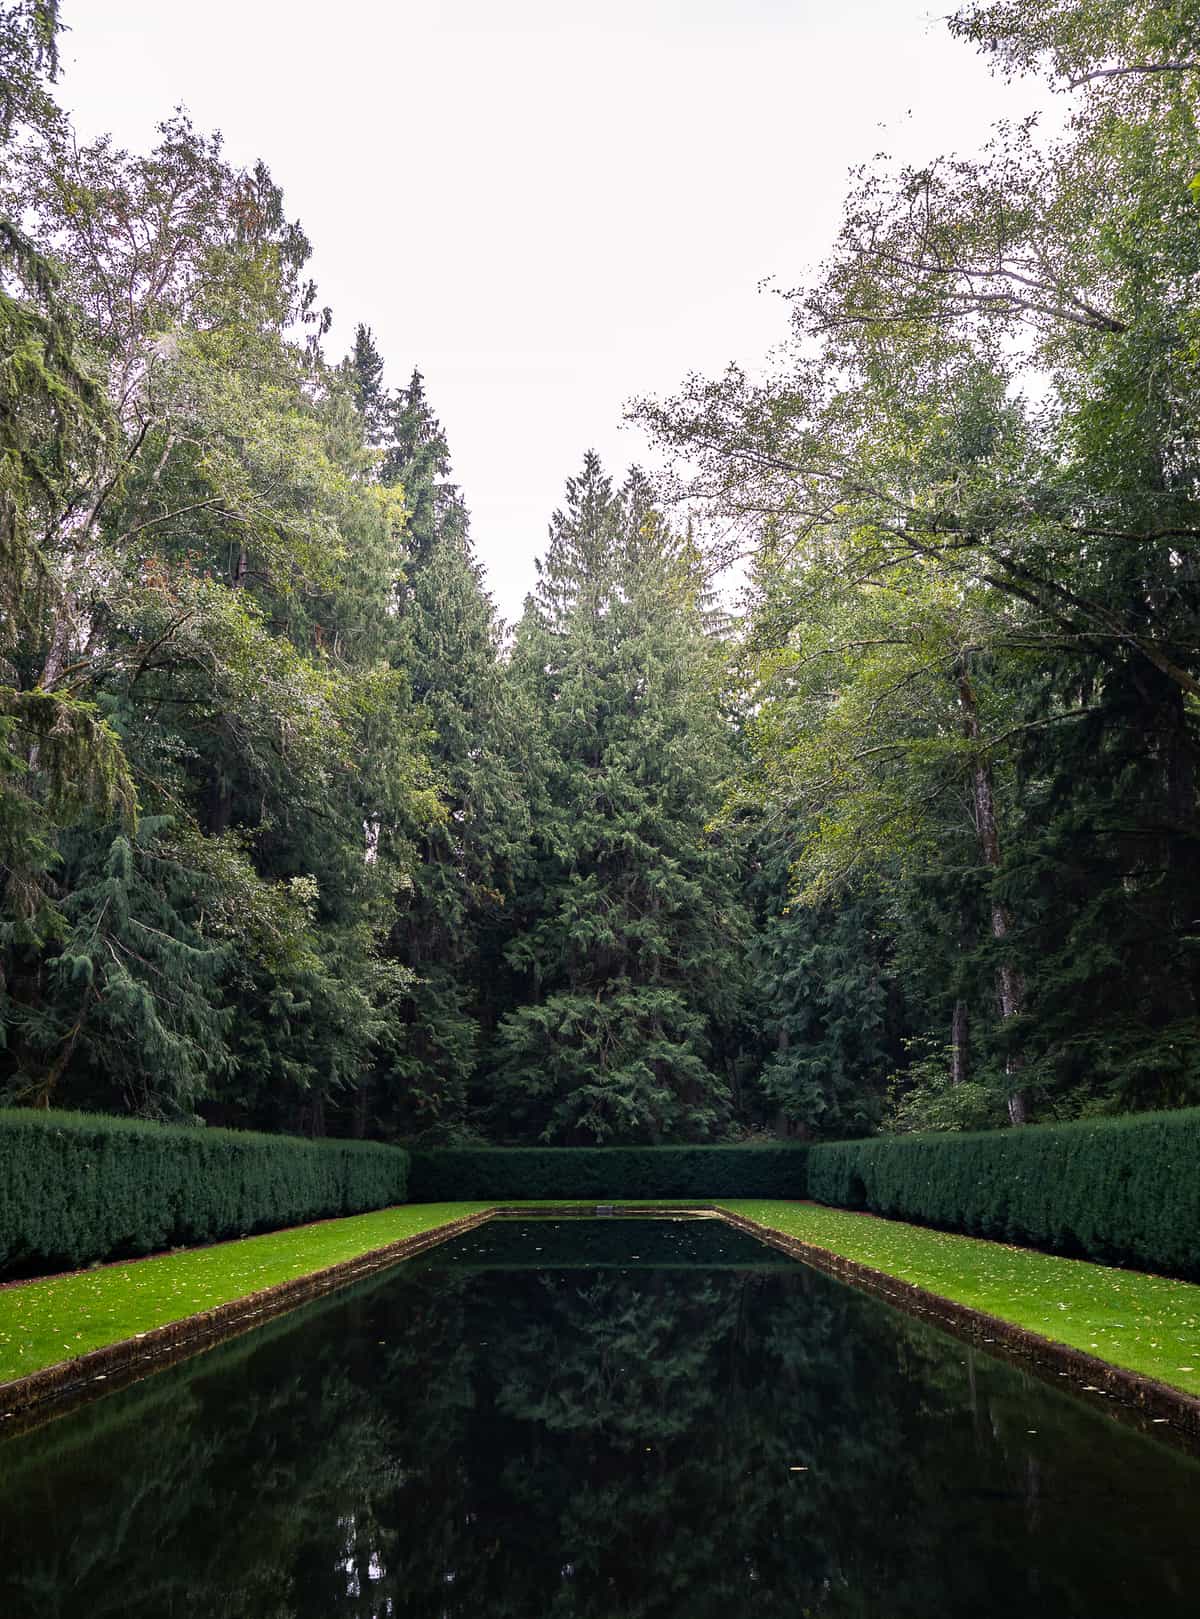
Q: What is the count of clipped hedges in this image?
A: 3